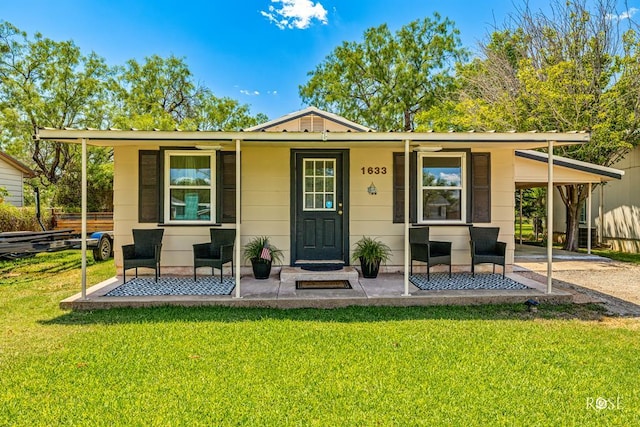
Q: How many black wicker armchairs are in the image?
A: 4